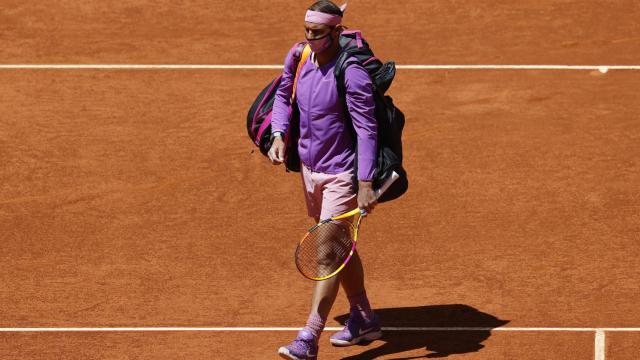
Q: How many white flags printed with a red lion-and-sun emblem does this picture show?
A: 0